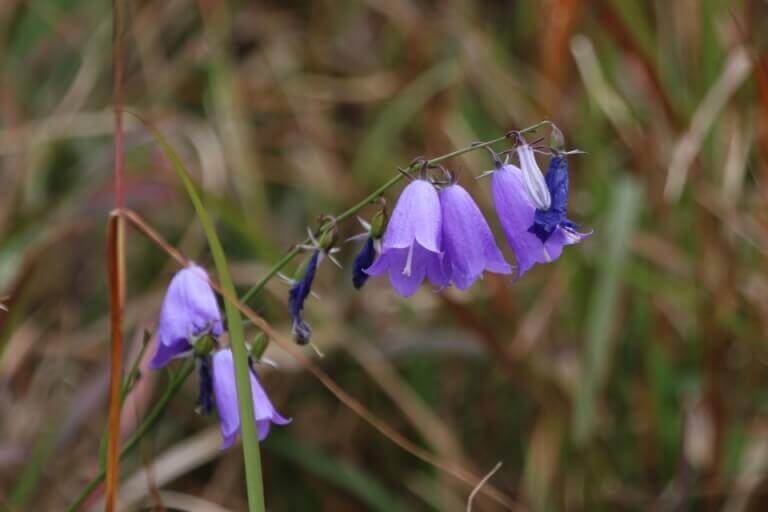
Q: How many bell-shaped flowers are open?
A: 5